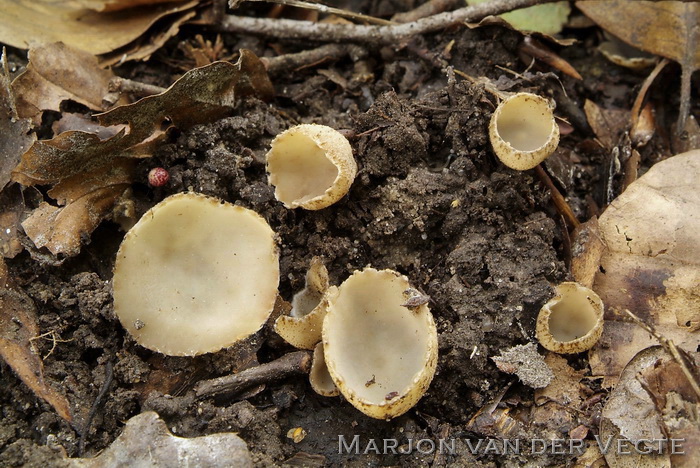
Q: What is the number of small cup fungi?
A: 7